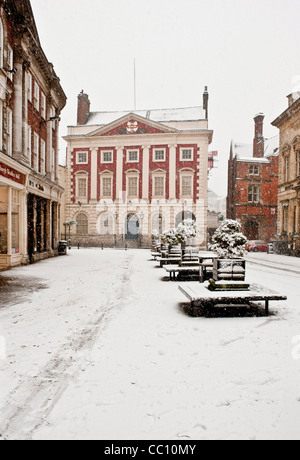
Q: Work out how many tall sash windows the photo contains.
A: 5